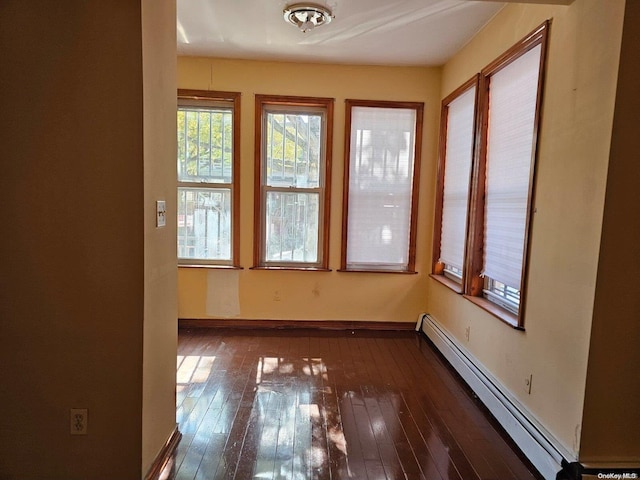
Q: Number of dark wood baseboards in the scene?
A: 2